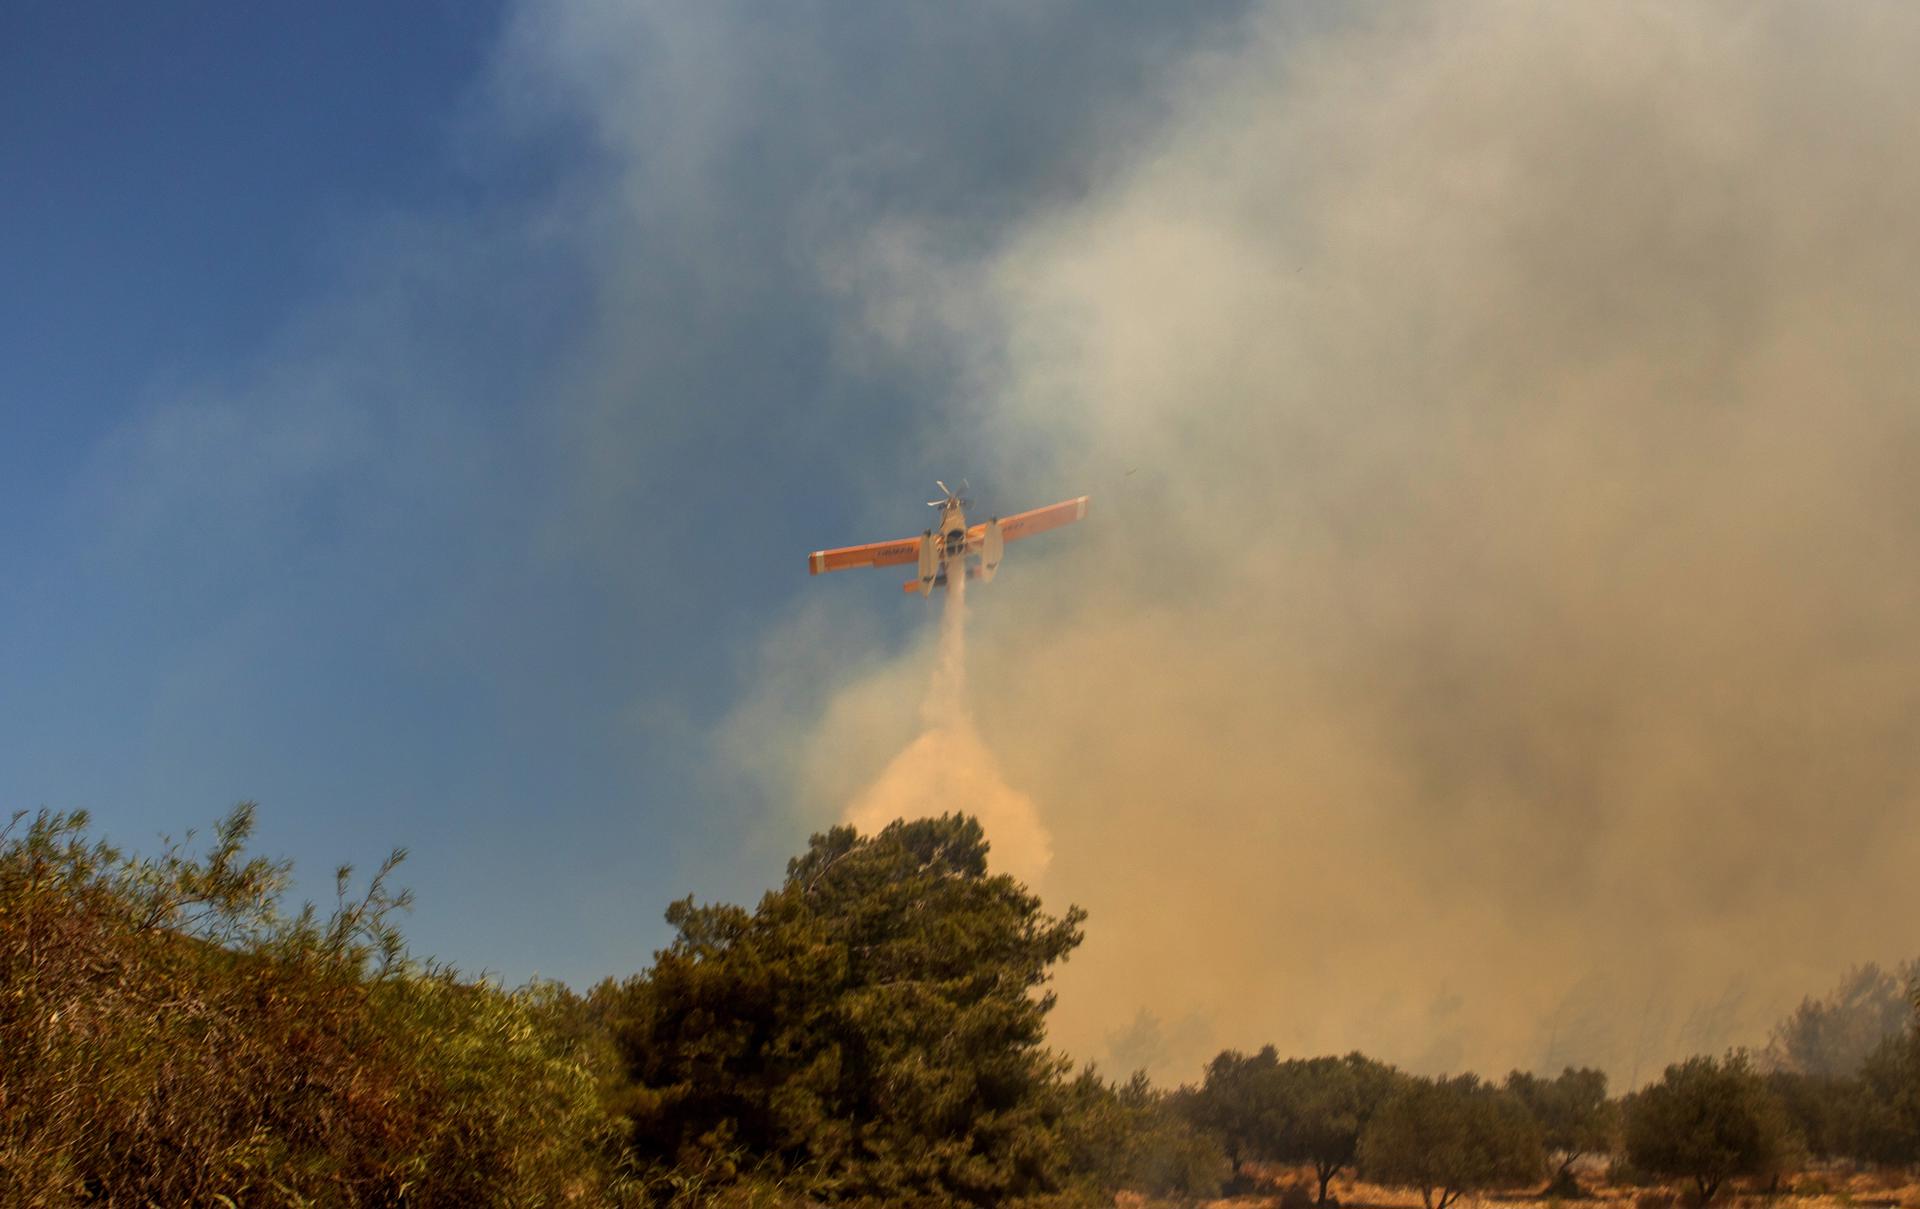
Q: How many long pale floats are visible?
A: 2